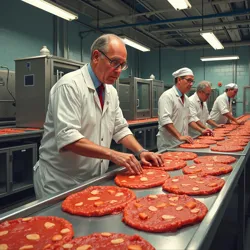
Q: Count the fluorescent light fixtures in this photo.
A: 5